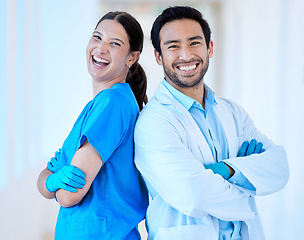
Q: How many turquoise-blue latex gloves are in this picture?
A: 4